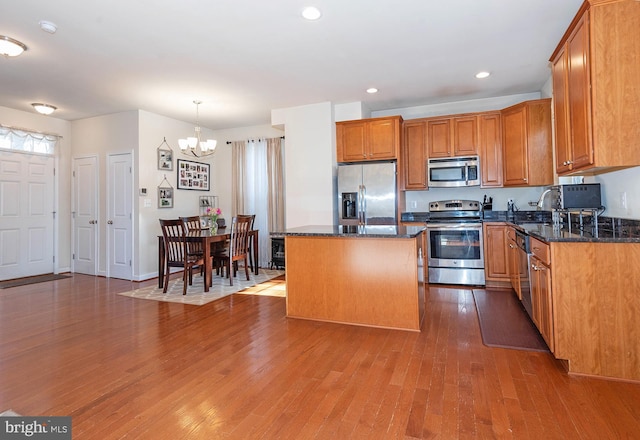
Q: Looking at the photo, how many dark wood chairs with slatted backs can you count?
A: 4